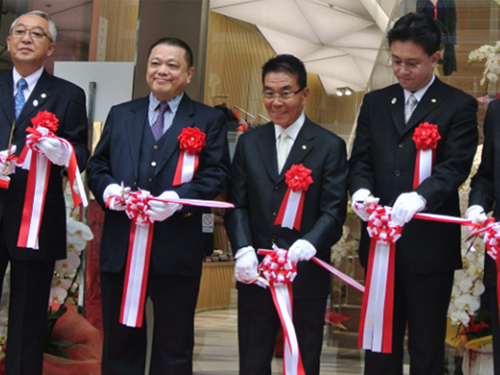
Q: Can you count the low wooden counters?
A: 1